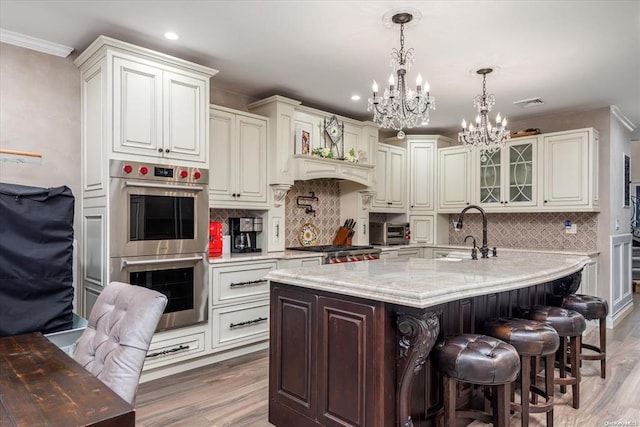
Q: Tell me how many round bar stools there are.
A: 4